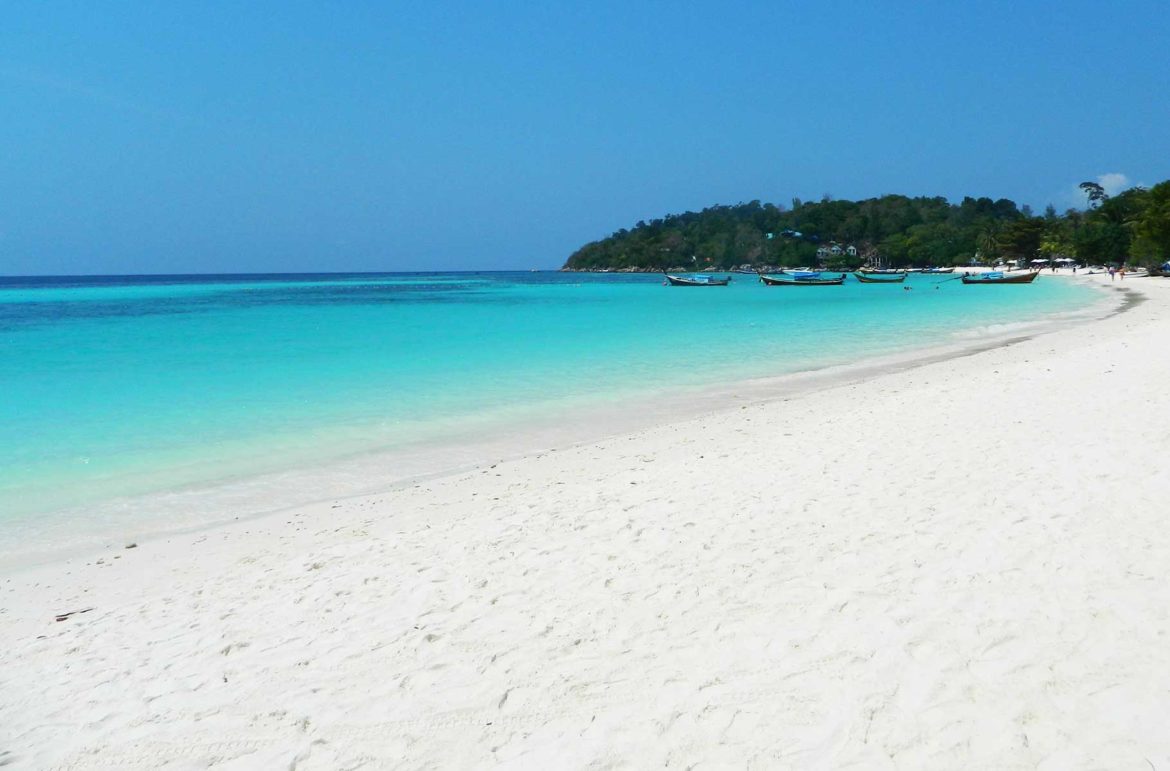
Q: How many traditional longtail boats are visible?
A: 4